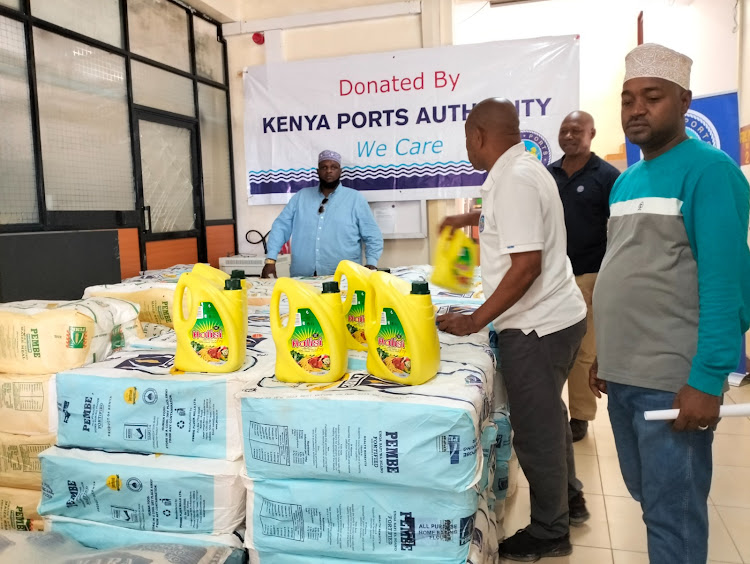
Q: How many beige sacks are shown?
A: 5